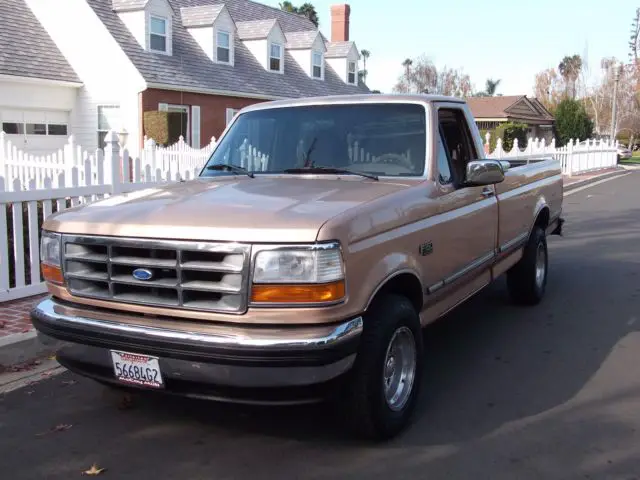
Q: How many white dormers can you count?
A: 5